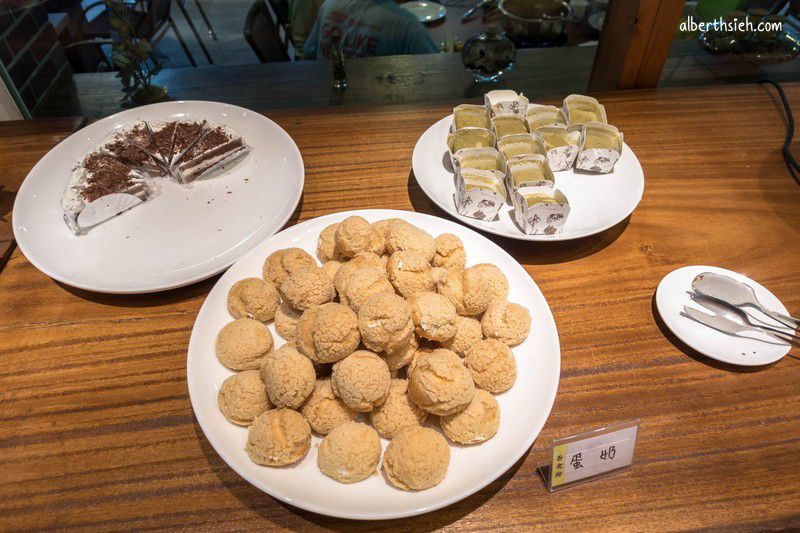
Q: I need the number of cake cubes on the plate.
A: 13